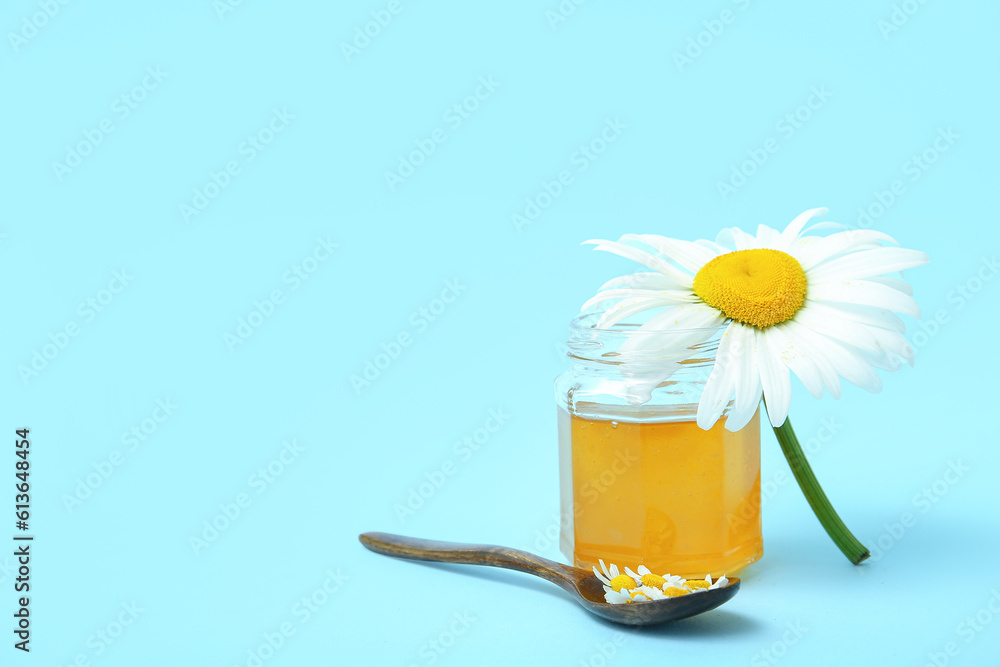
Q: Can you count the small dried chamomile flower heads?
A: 5